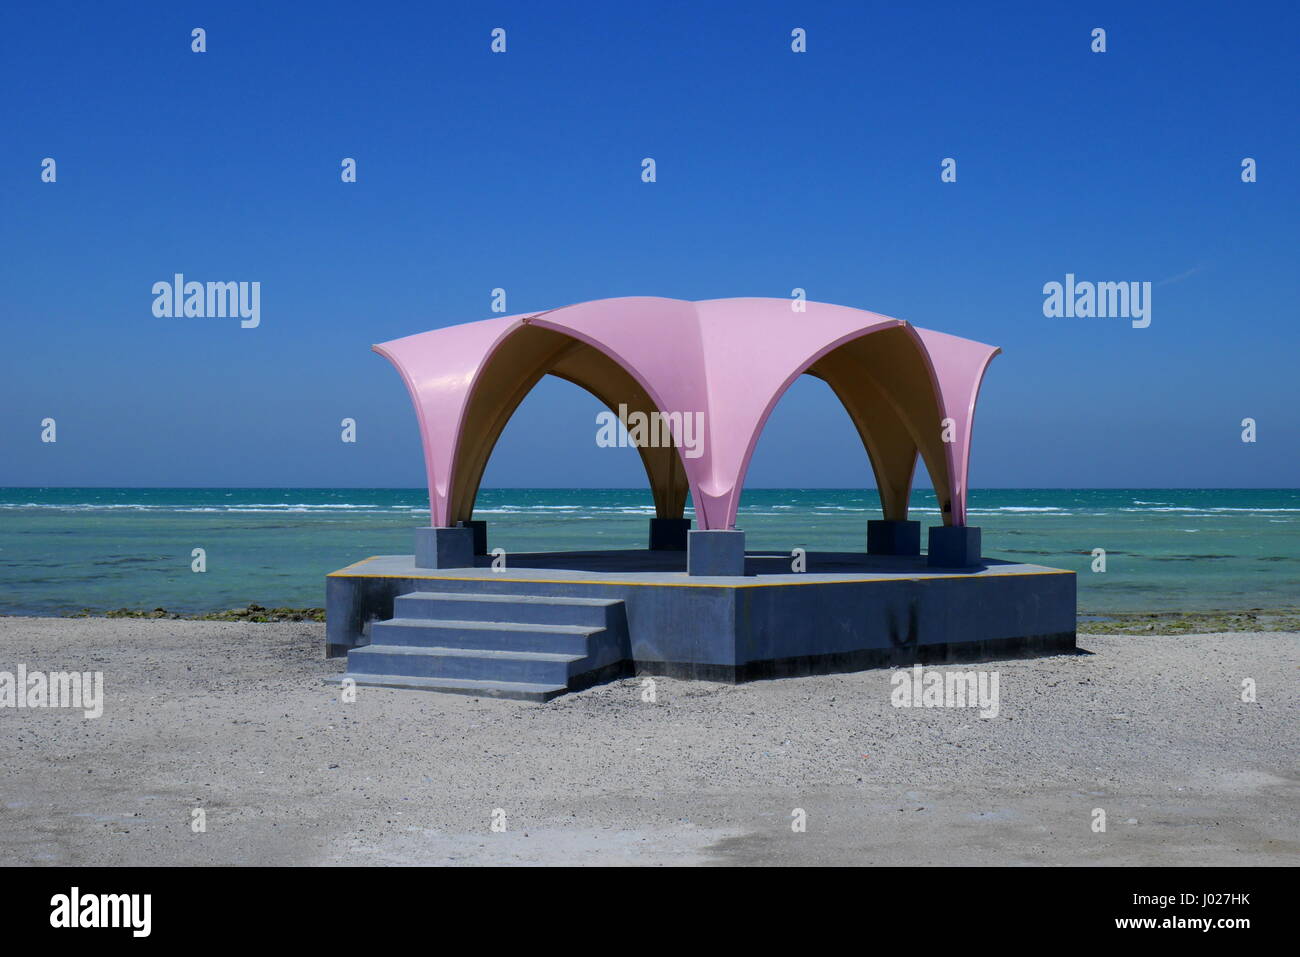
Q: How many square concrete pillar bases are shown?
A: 6